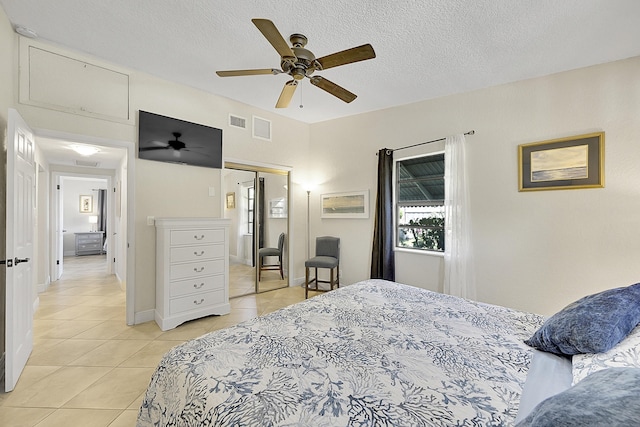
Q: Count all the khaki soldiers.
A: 0